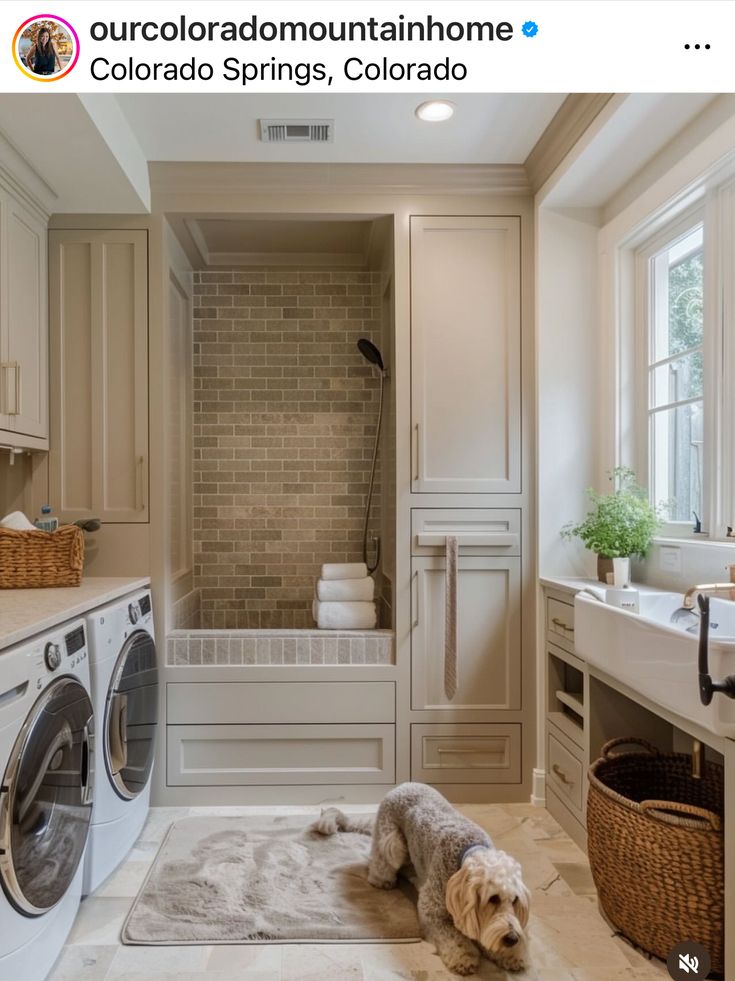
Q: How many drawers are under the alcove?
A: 2